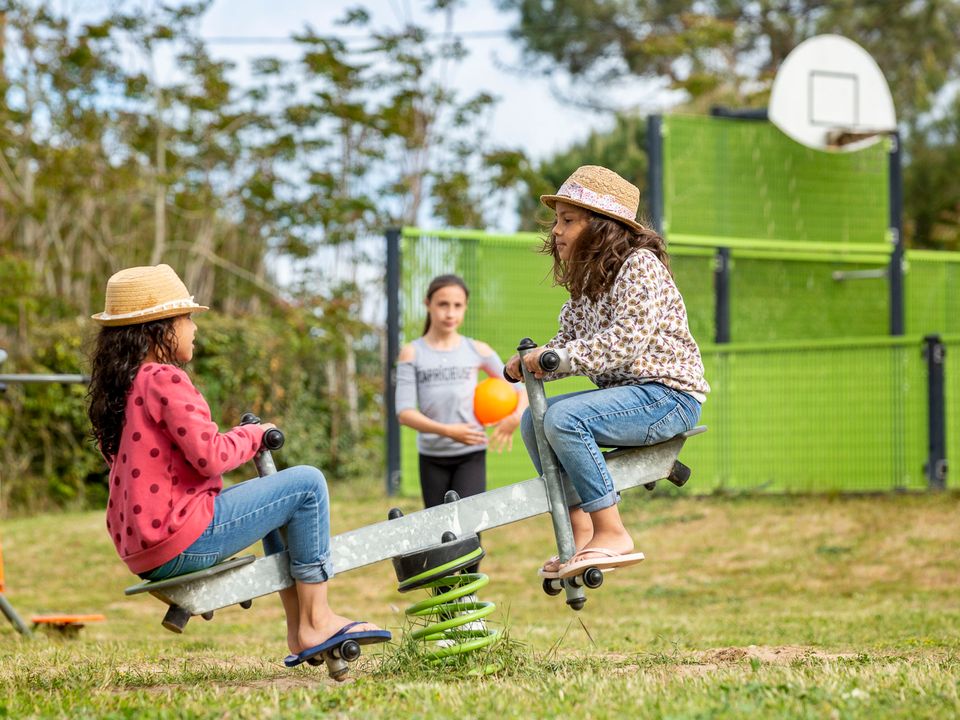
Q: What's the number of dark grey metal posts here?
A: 5